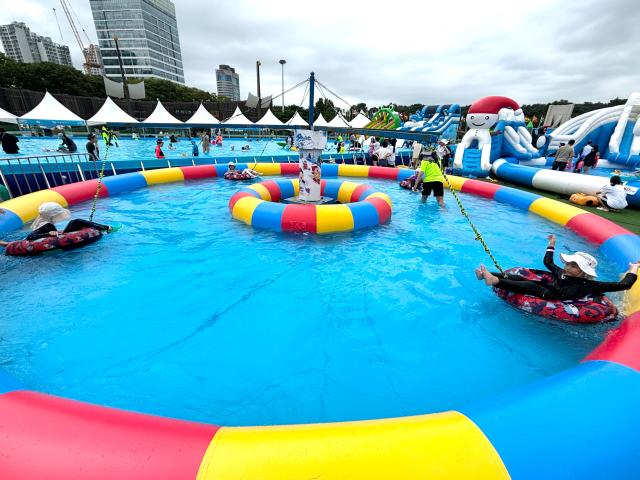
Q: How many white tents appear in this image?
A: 11